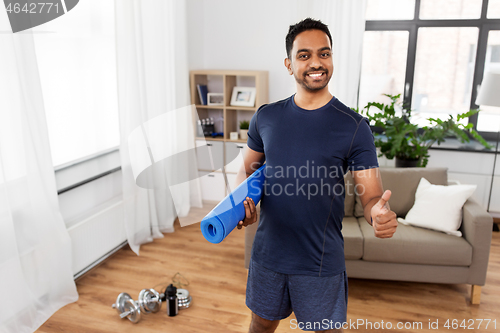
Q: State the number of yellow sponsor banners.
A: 0